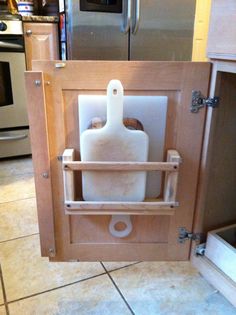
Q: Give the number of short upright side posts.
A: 2